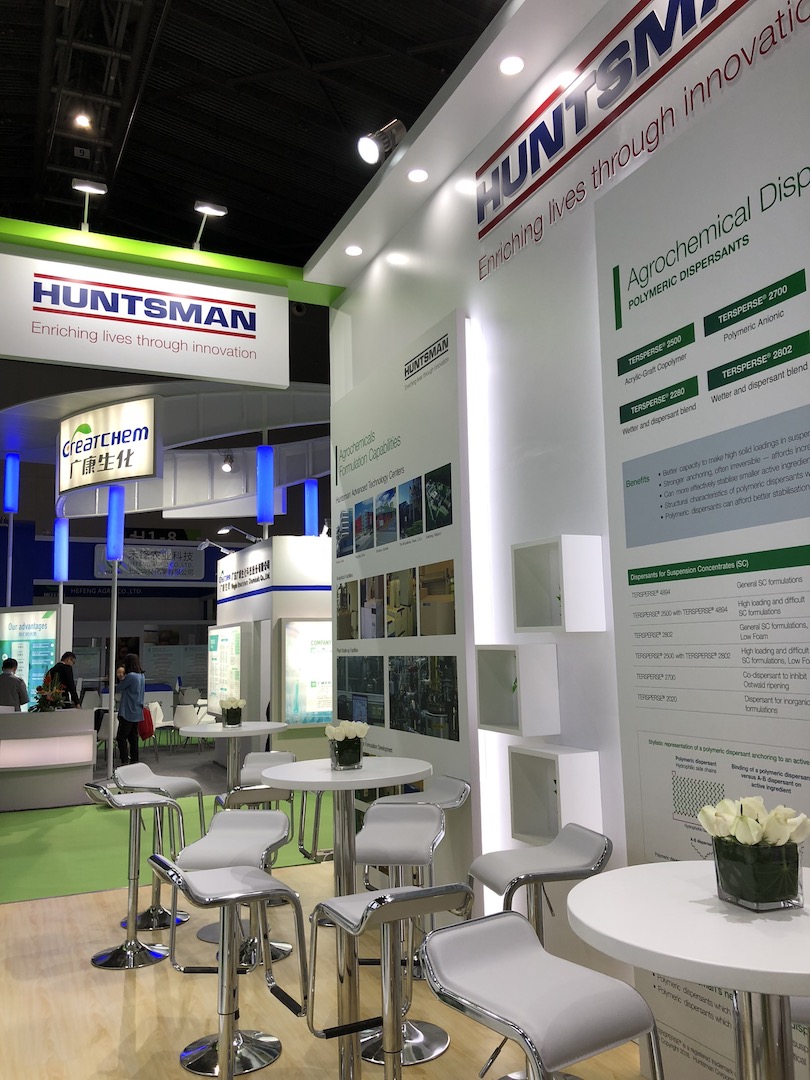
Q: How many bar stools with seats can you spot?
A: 11